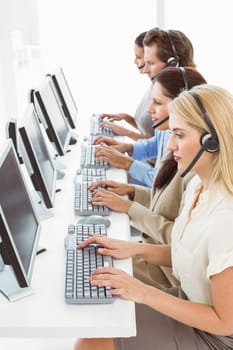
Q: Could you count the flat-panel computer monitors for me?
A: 4